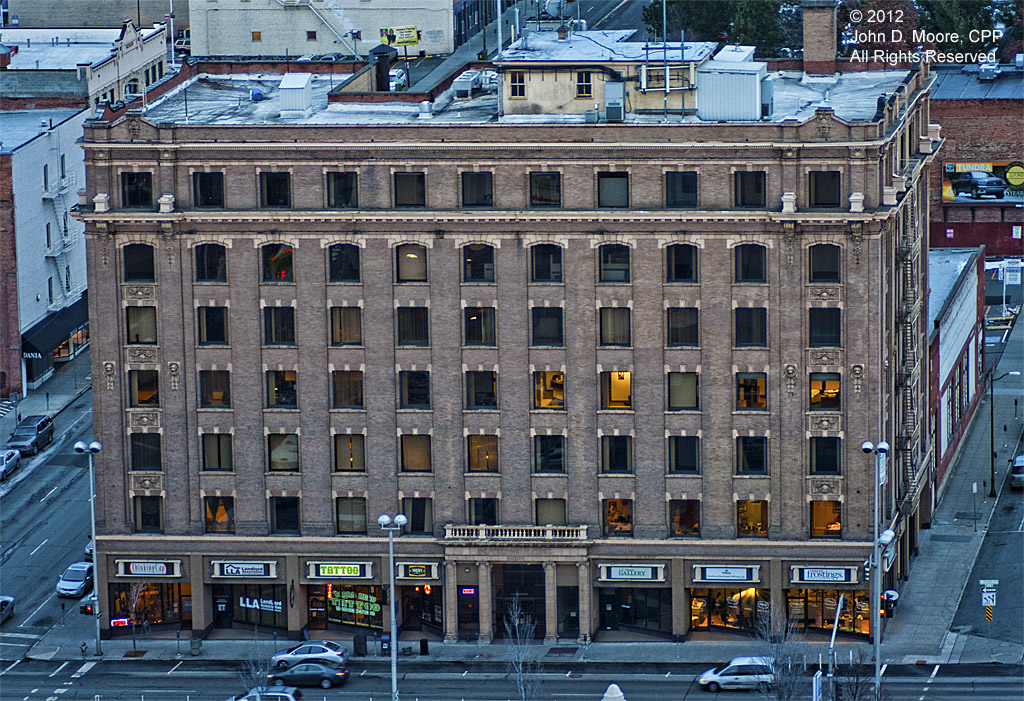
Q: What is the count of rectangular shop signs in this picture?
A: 7